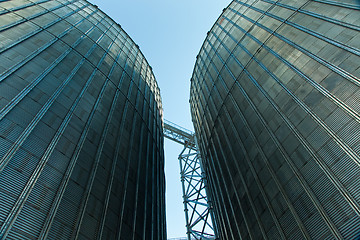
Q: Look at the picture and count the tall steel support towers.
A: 1